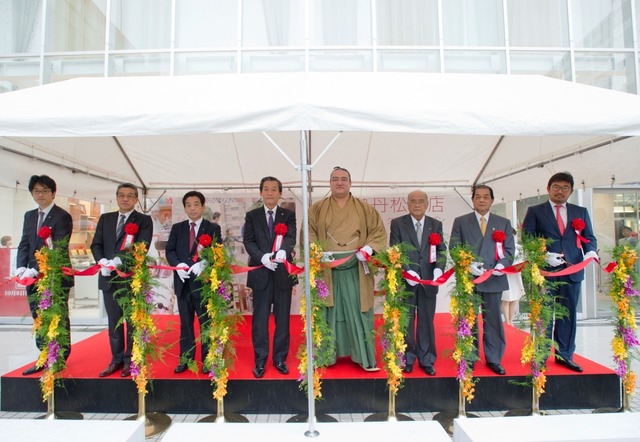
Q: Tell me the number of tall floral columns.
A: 8